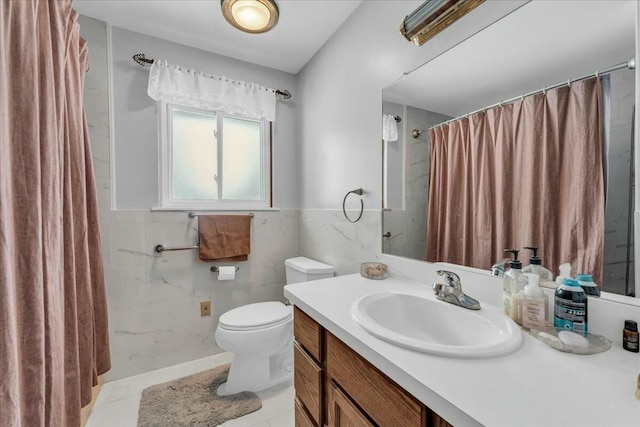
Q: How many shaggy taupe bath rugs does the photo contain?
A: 1